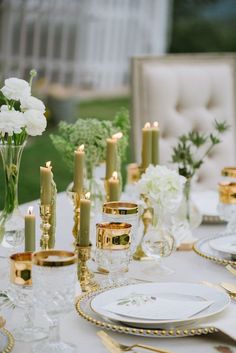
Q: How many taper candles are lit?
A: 8